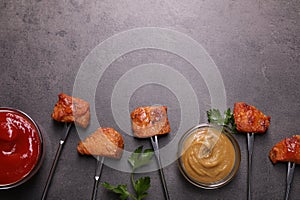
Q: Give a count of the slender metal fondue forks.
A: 5